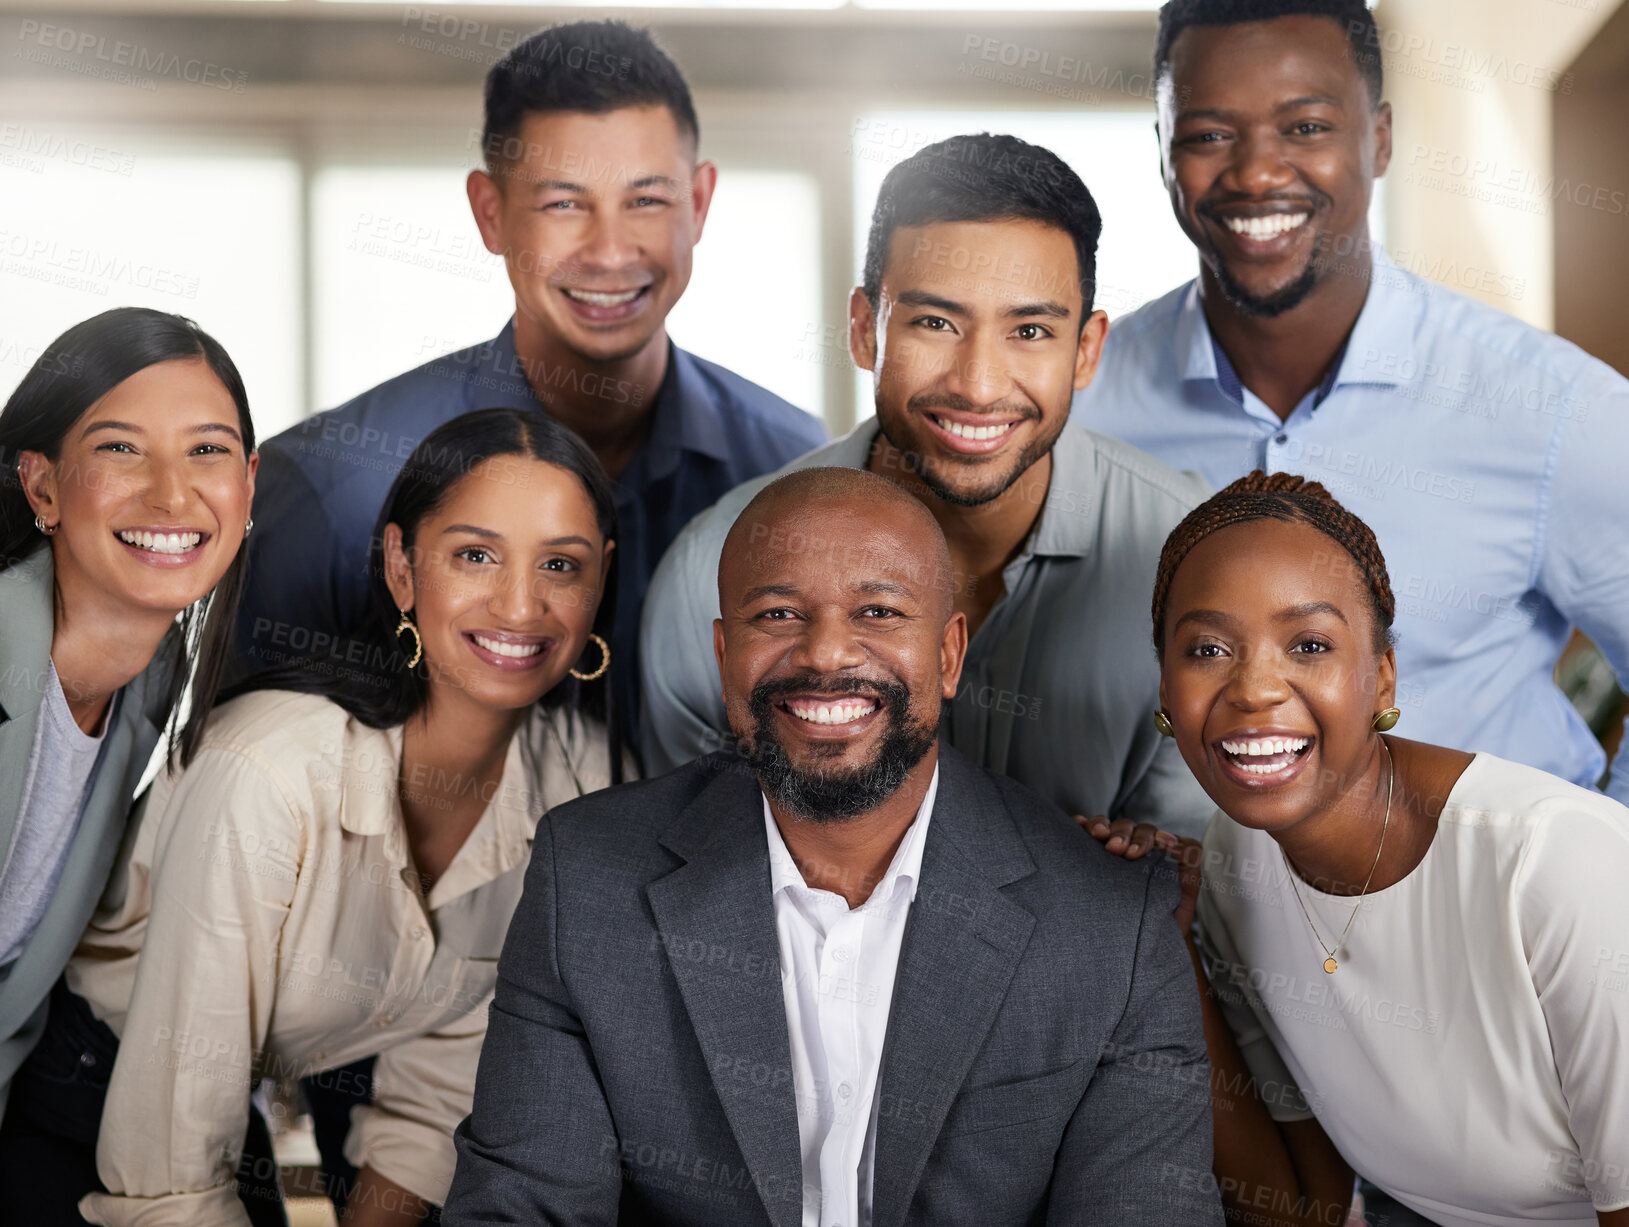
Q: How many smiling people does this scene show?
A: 7